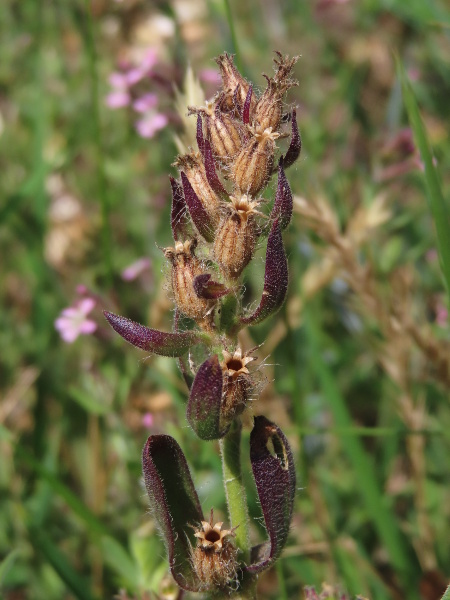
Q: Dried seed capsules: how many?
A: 9